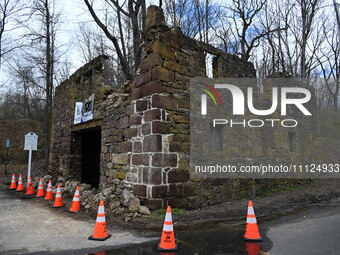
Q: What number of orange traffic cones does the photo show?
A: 10